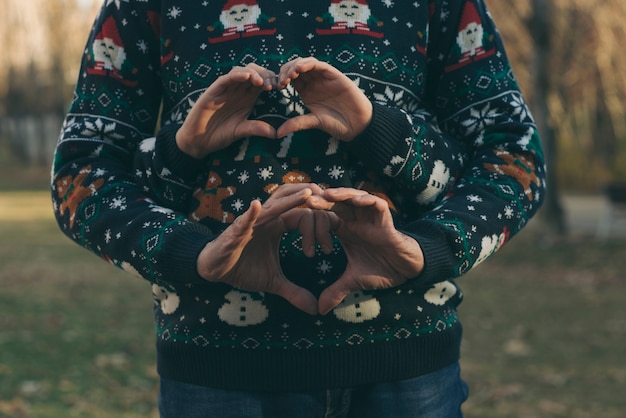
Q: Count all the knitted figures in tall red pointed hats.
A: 4